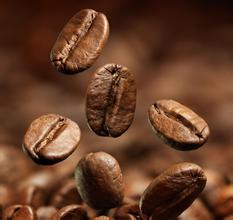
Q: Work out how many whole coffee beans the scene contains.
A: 6